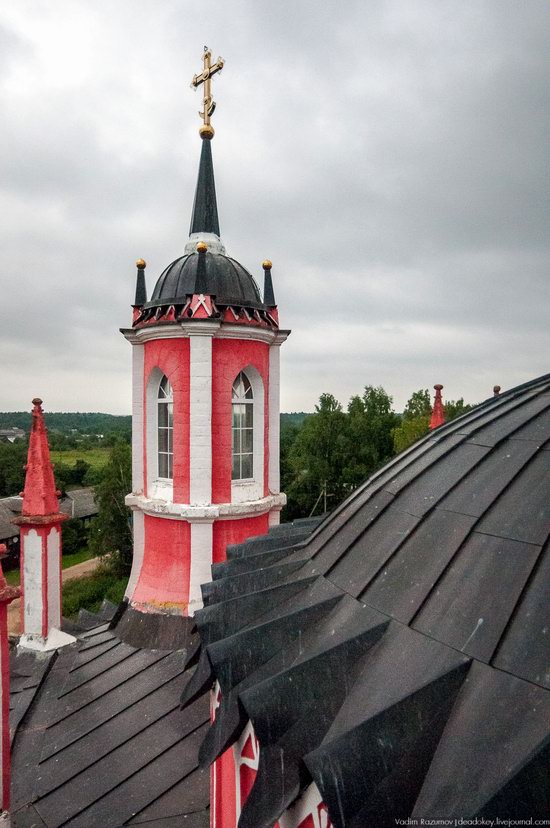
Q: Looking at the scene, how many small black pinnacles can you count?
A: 3